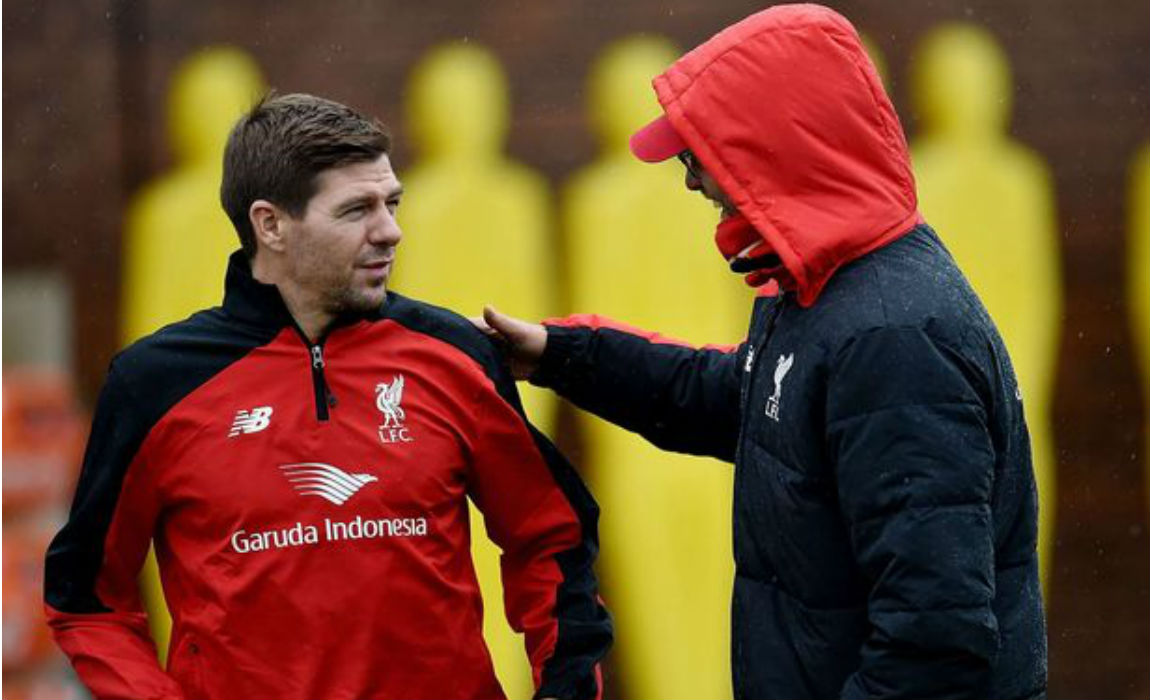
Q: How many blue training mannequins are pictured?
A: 0